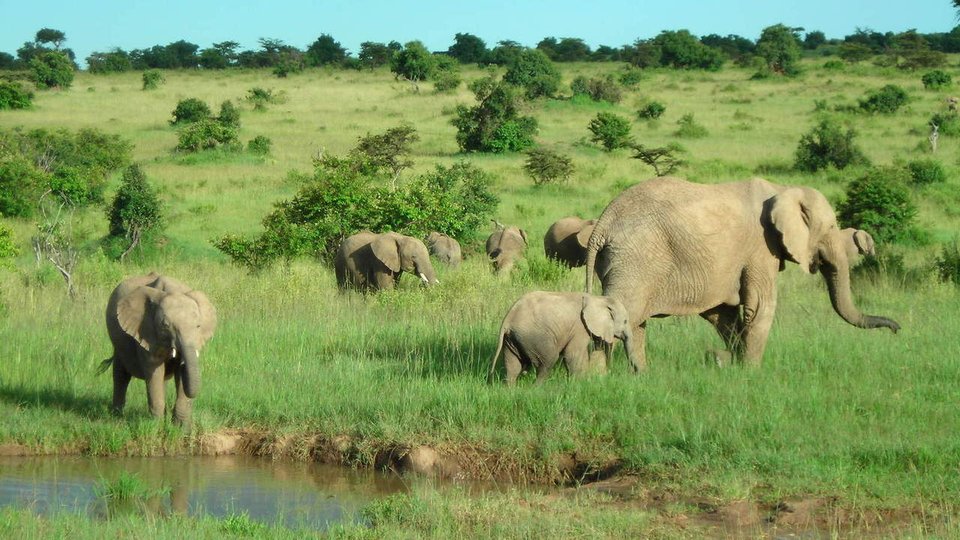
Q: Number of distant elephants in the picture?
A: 5